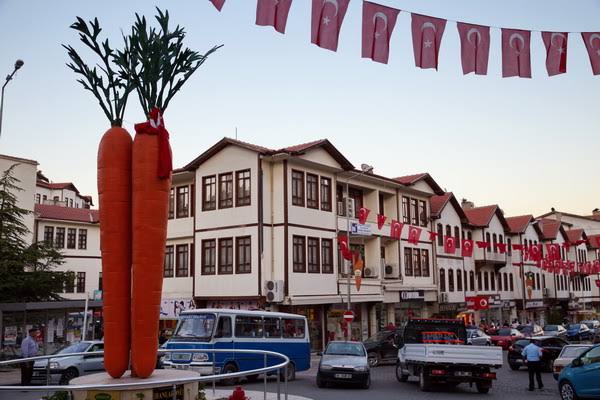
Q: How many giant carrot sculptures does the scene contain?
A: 2